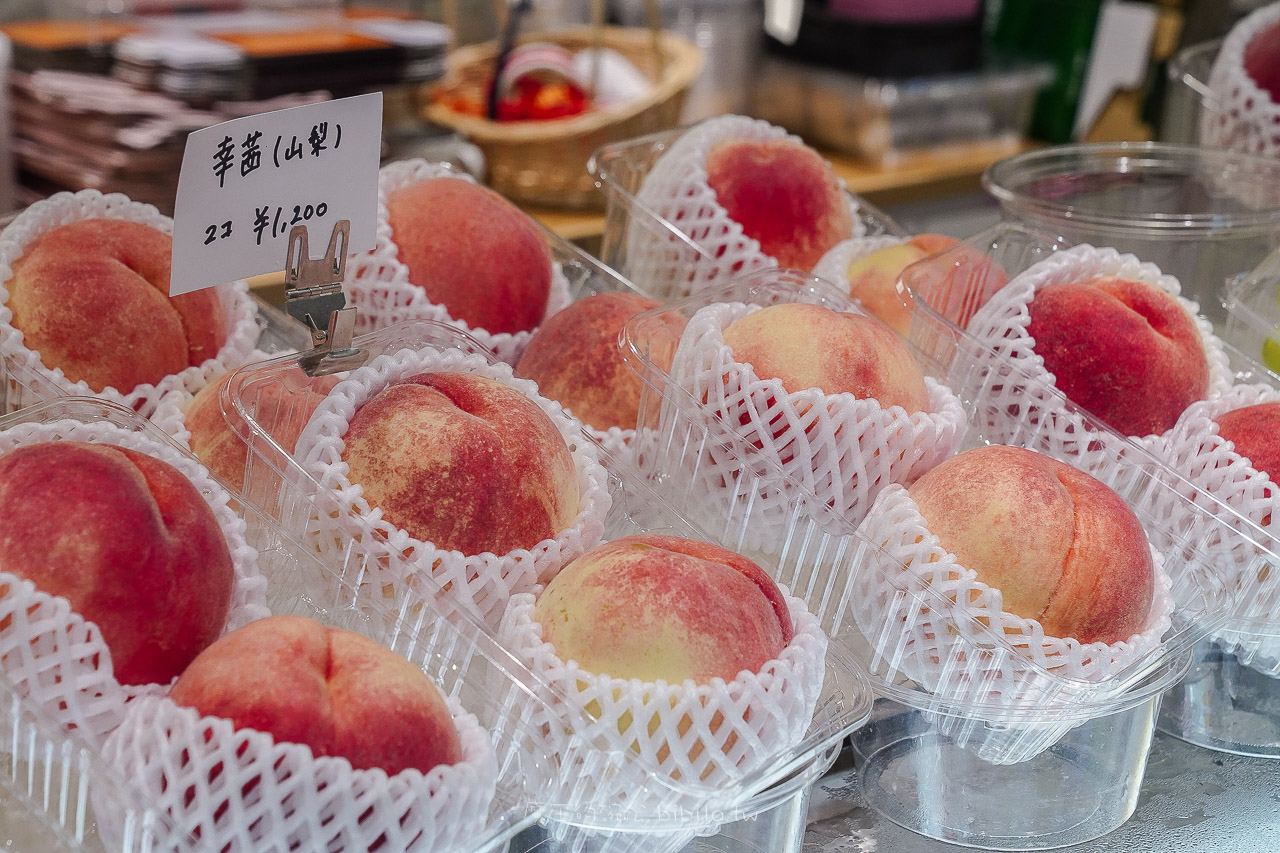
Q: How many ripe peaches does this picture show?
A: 15